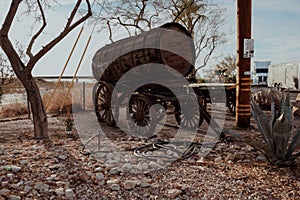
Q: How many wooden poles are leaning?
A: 2